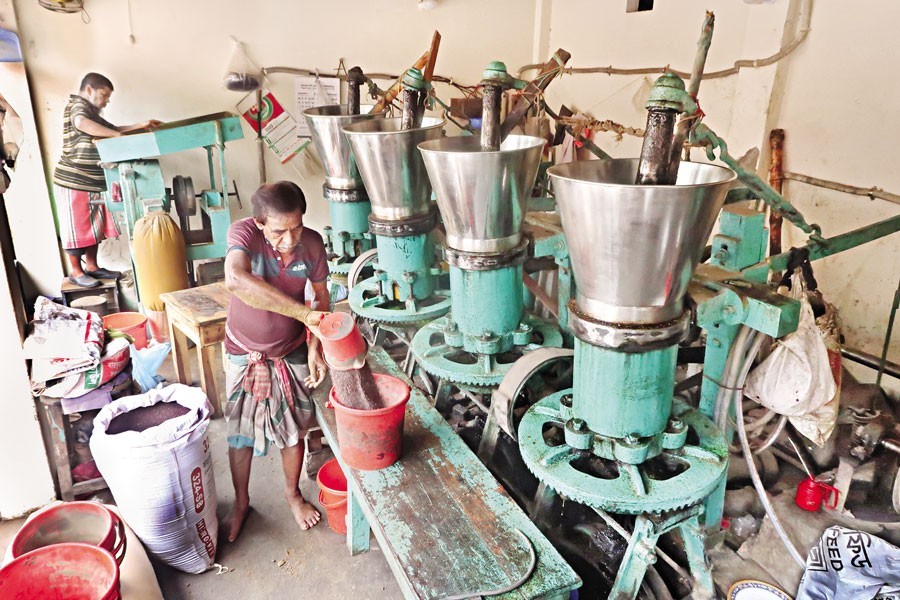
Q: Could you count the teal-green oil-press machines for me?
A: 4